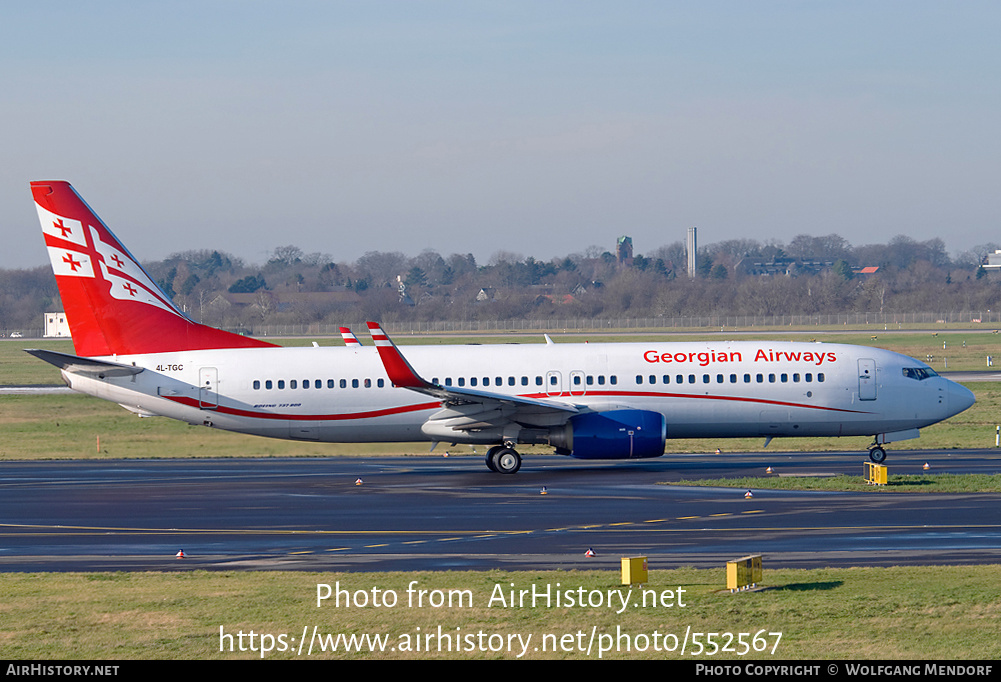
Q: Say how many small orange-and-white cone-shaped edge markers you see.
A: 9